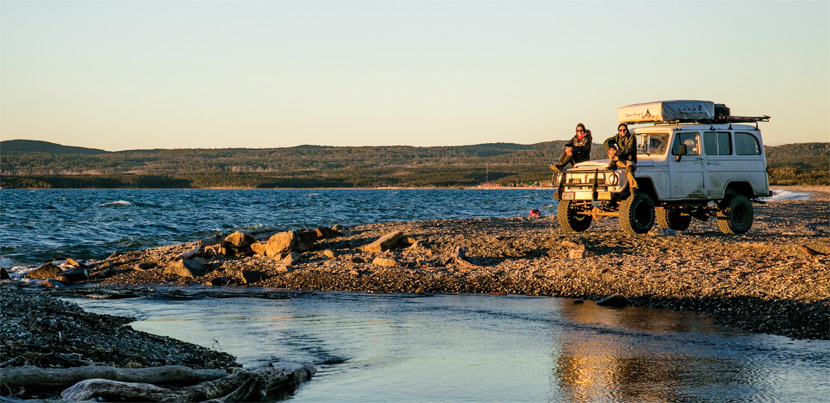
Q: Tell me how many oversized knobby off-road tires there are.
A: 4